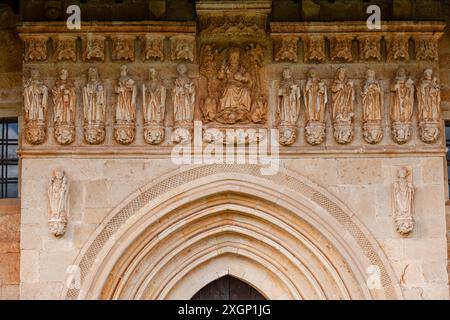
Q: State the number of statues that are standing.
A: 14